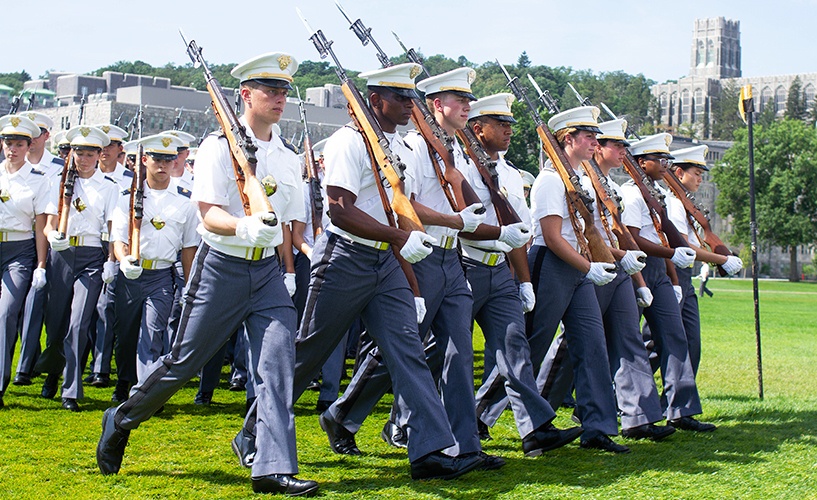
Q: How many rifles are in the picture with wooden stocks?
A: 11